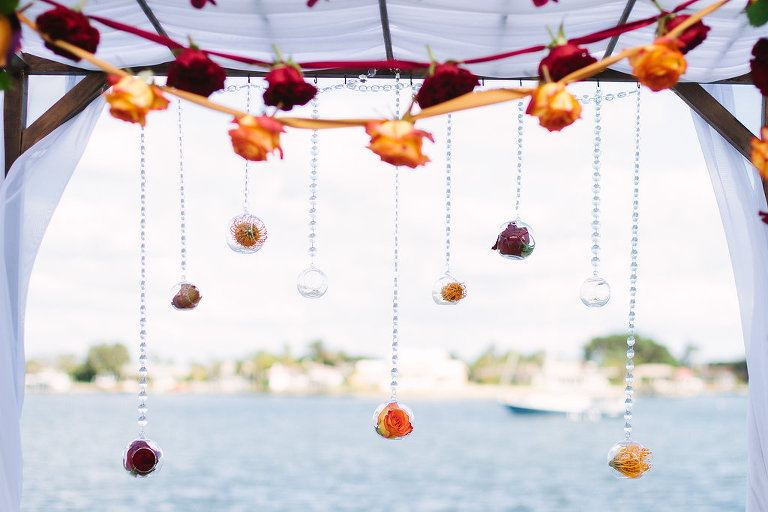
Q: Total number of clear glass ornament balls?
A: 9